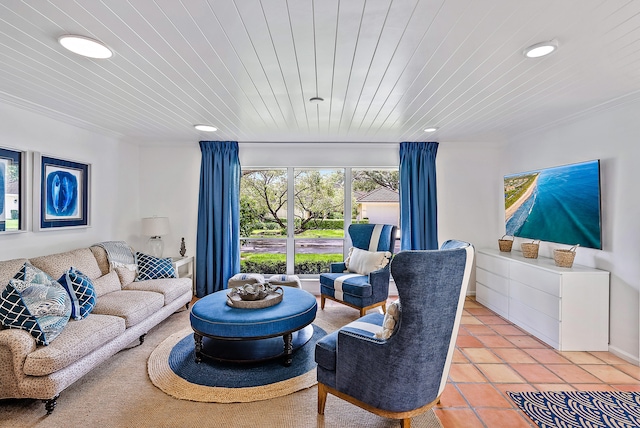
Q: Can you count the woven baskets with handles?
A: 3